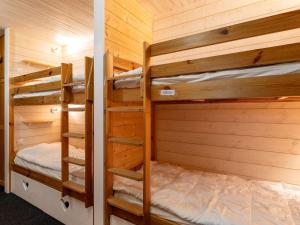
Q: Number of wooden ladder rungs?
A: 10